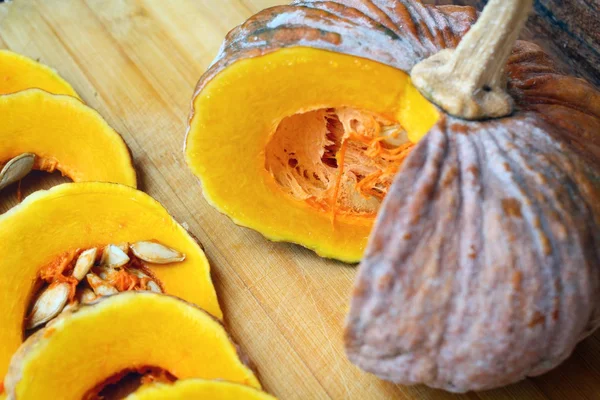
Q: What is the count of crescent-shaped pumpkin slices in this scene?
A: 5